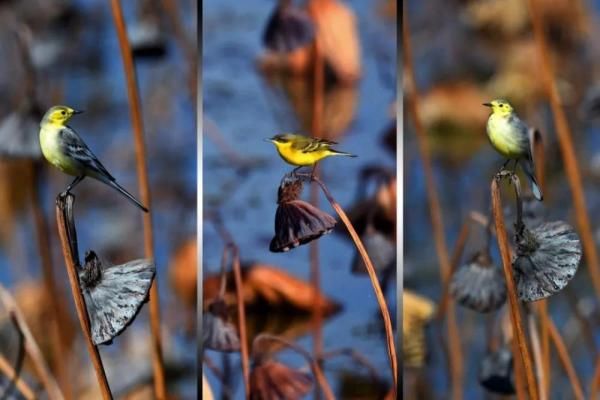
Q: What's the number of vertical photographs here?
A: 3